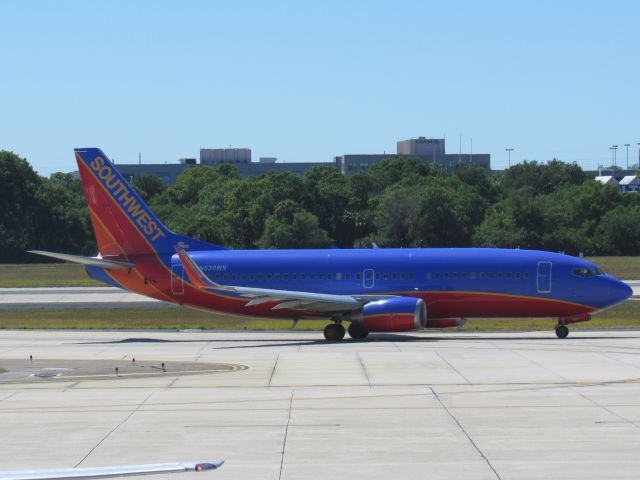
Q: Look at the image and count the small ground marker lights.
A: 4